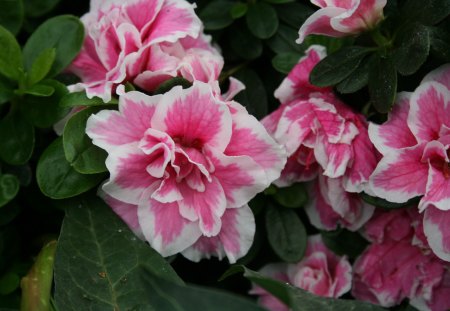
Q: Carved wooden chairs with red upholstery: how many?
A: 0